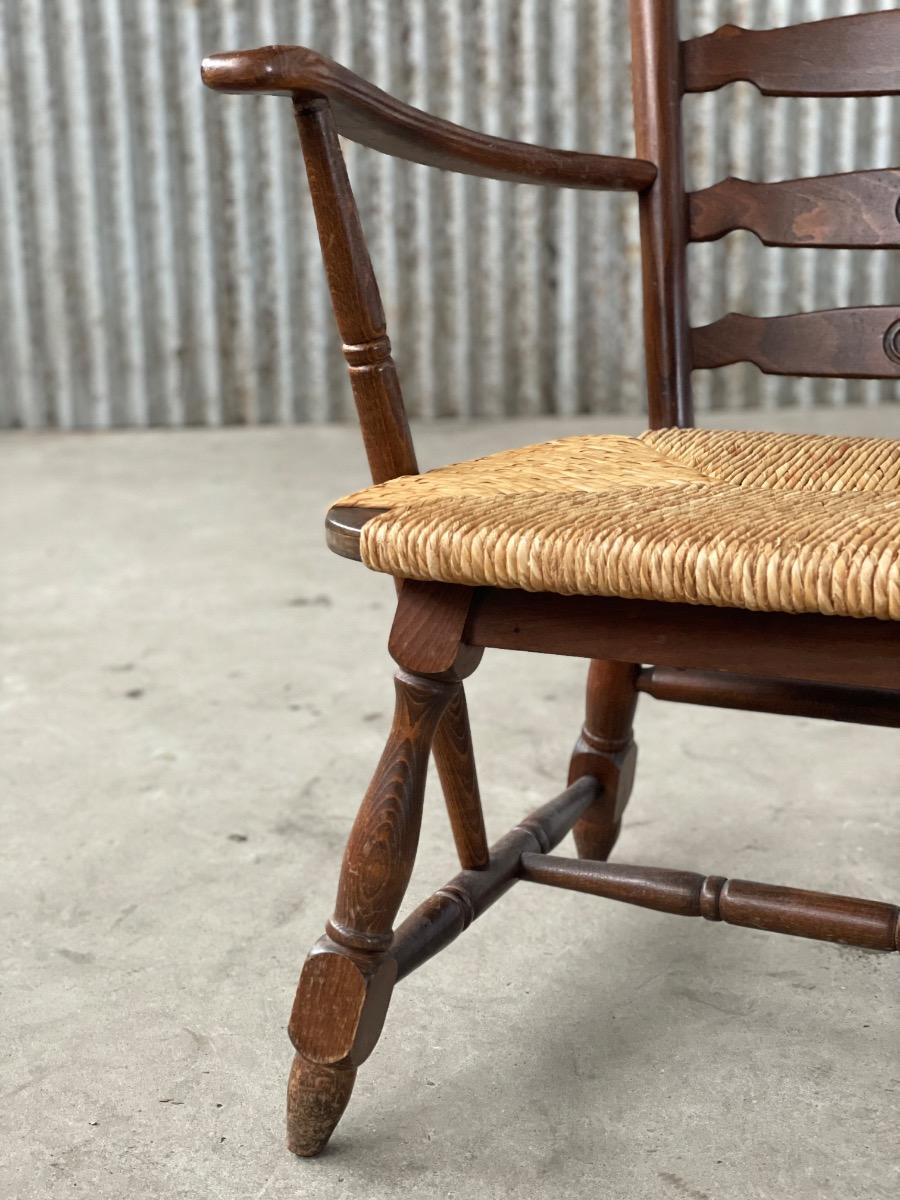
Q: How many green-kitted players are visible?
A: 0